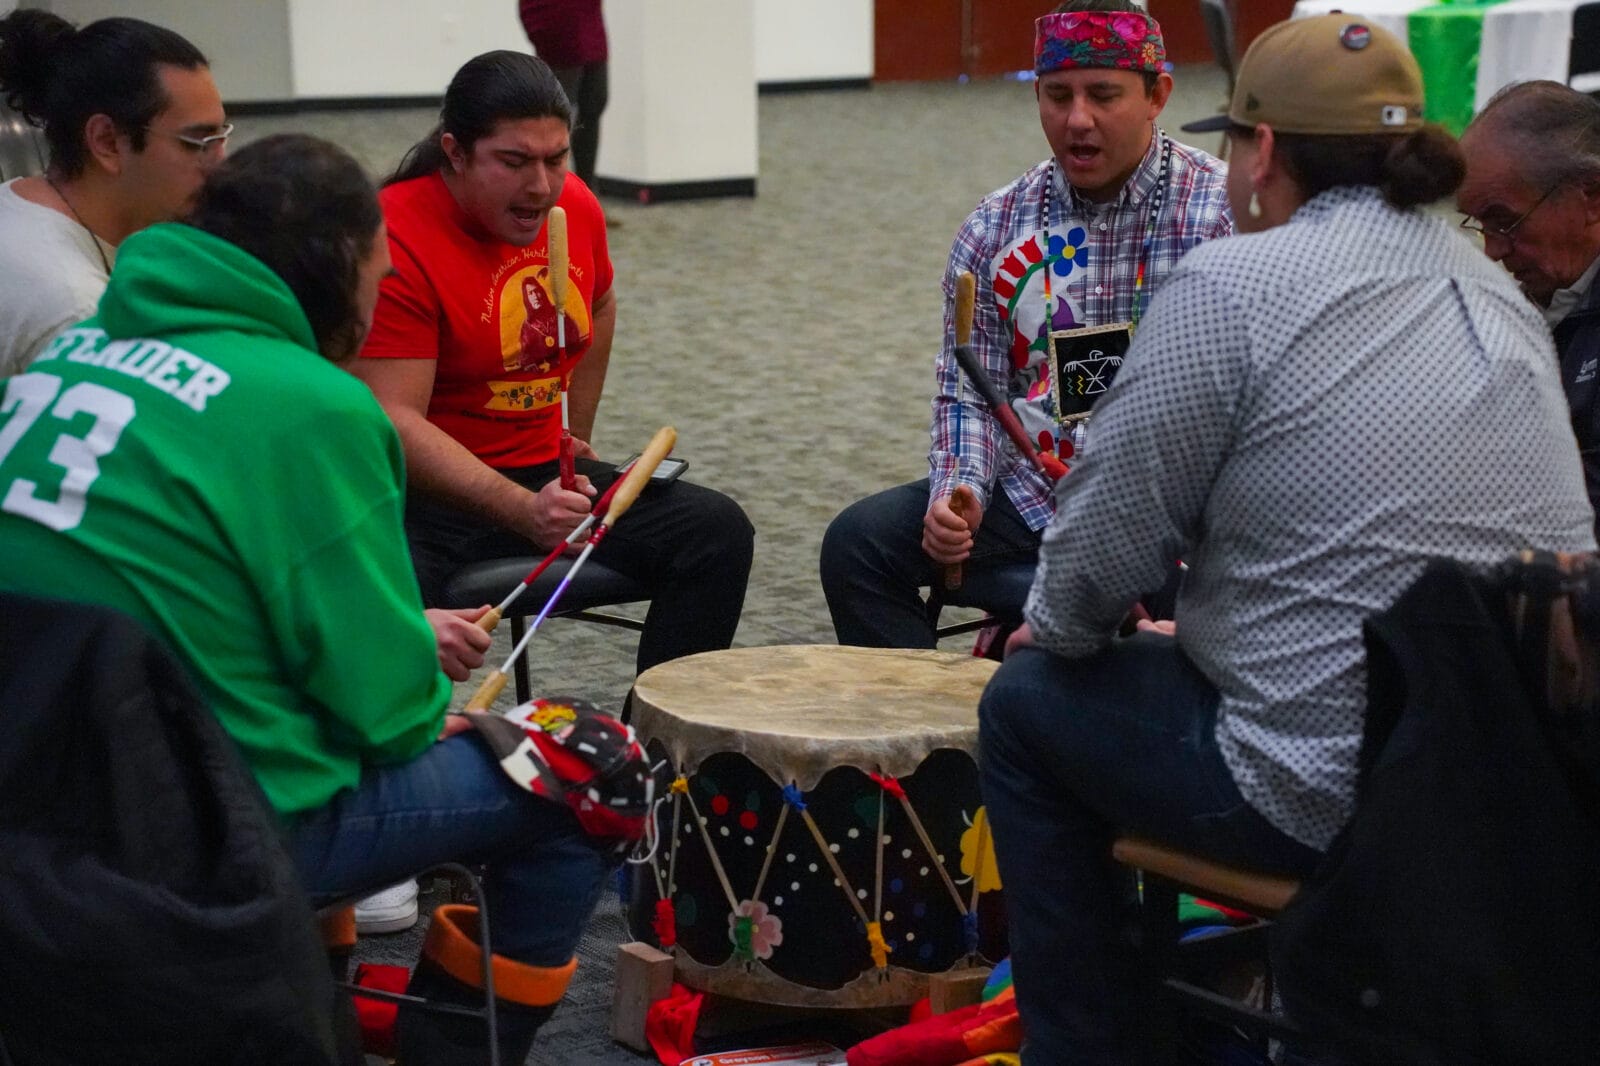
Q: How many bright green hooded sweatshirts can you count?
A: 1